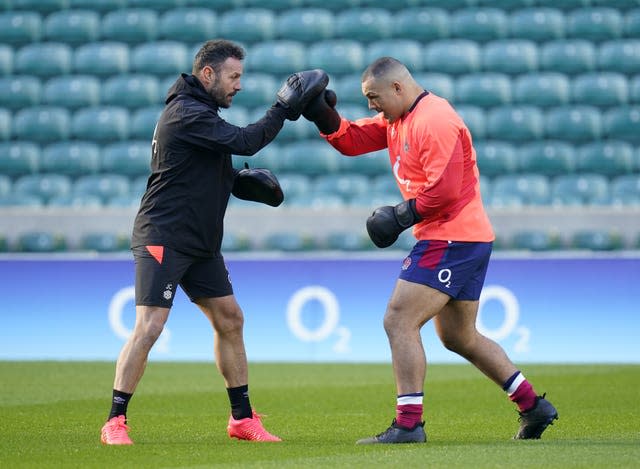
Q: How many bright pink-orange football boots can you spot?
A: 2